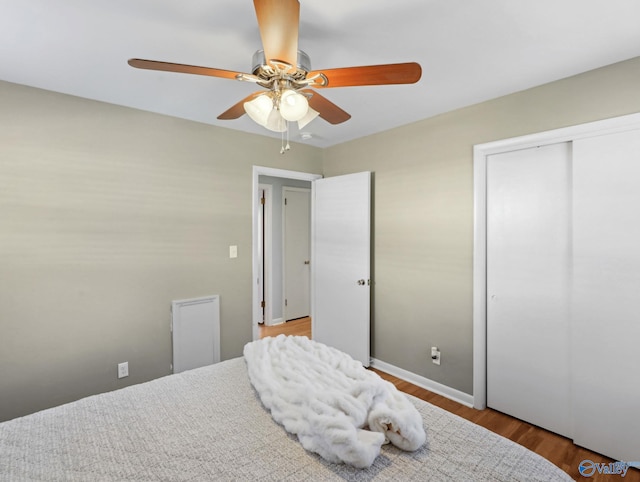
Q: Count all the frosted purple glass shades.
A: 0